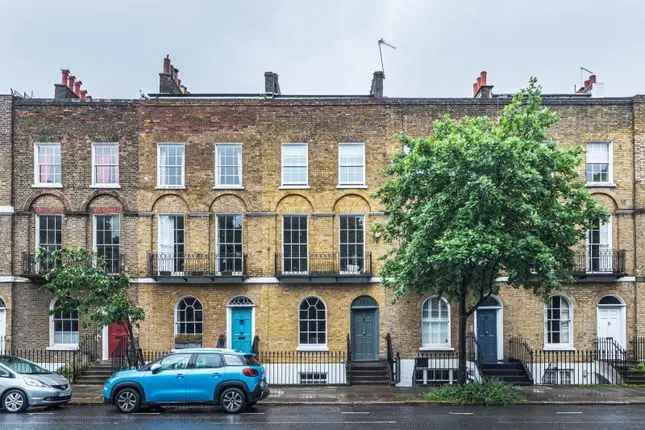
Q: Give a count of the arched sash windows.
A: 5